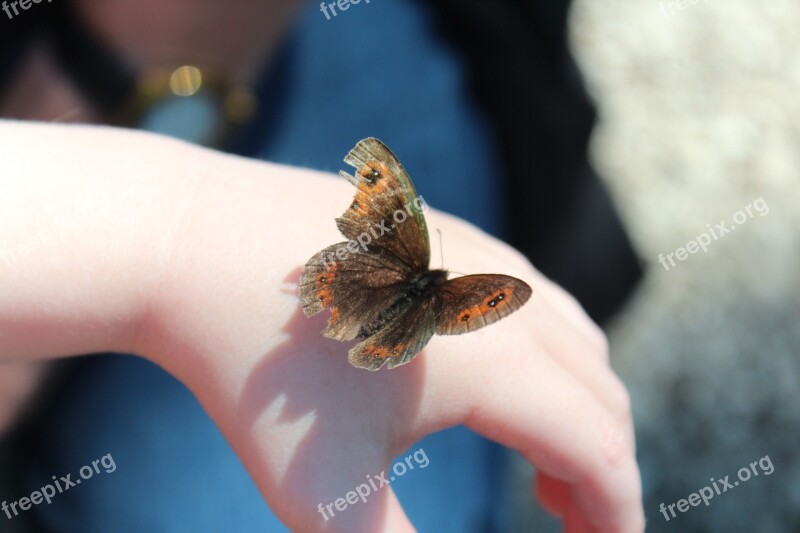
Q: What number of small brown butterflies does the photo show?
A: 1